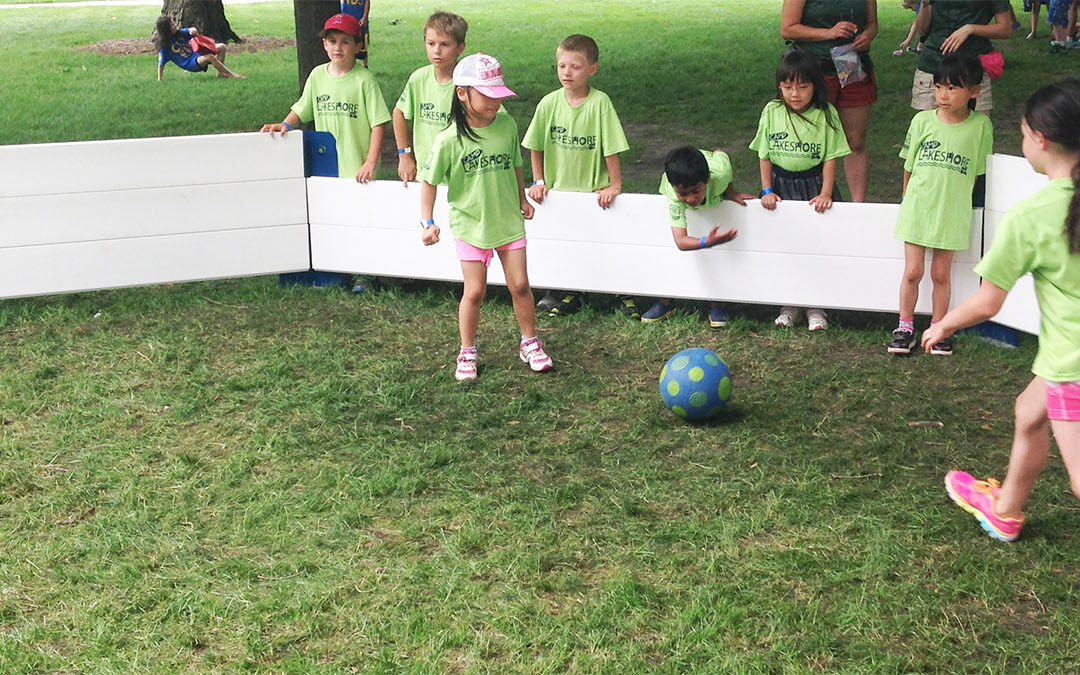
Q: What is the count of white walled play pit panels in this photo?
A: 3